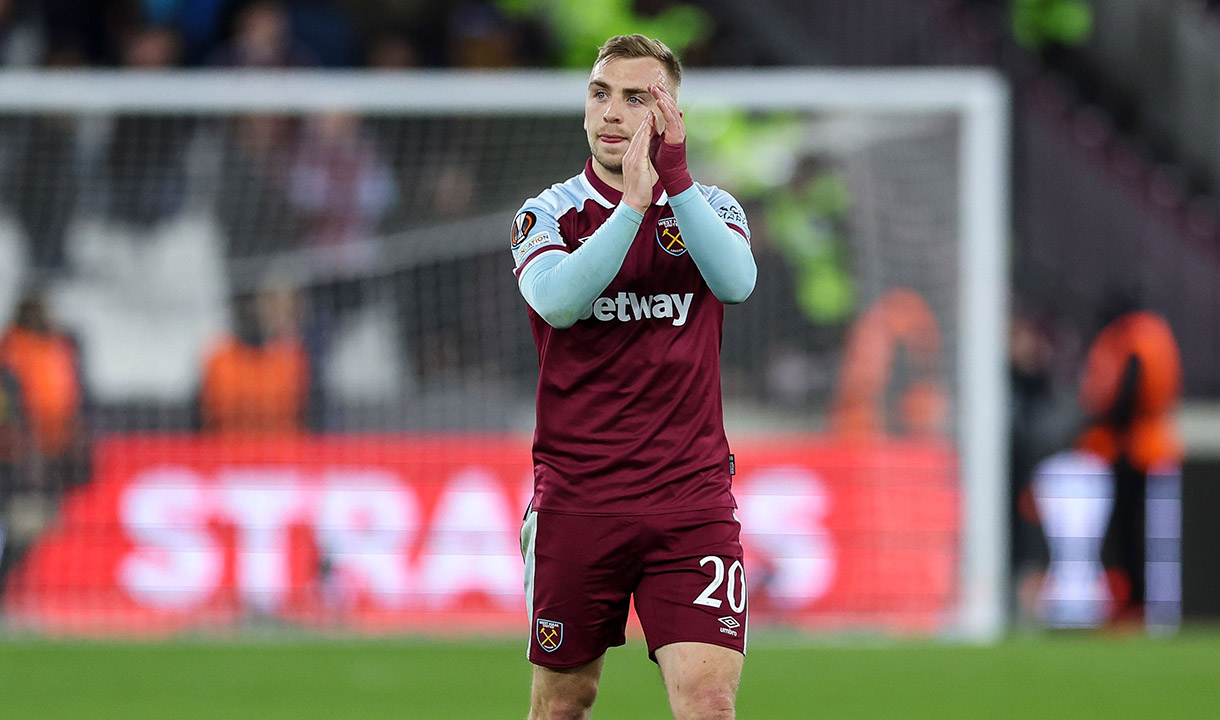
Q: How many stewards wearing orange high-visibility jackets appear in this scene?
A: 4